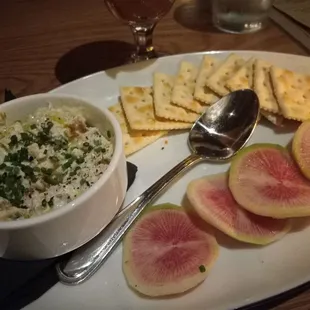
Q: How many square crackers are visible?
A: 9